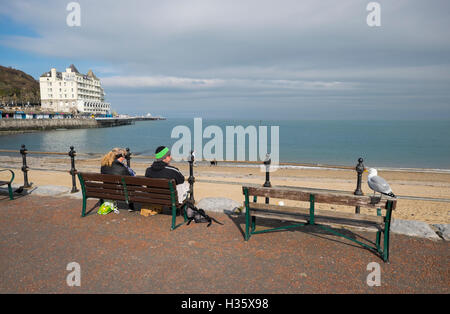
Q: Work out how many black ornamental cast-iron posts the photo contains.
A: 6